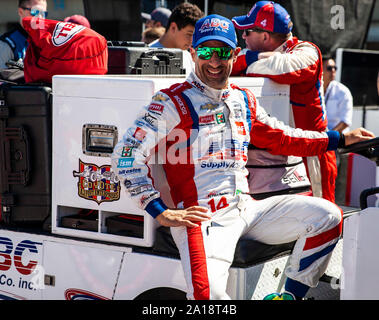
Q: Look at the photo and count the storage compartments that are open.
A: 2